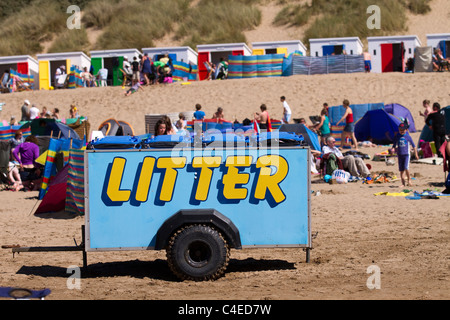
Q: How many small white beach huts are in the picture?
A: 9